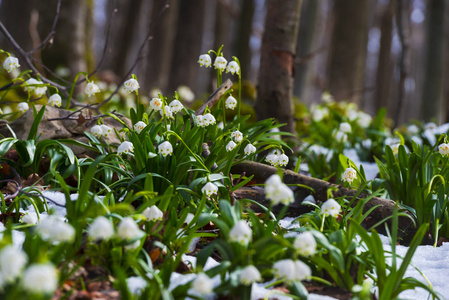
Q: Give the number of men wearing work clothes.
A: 0